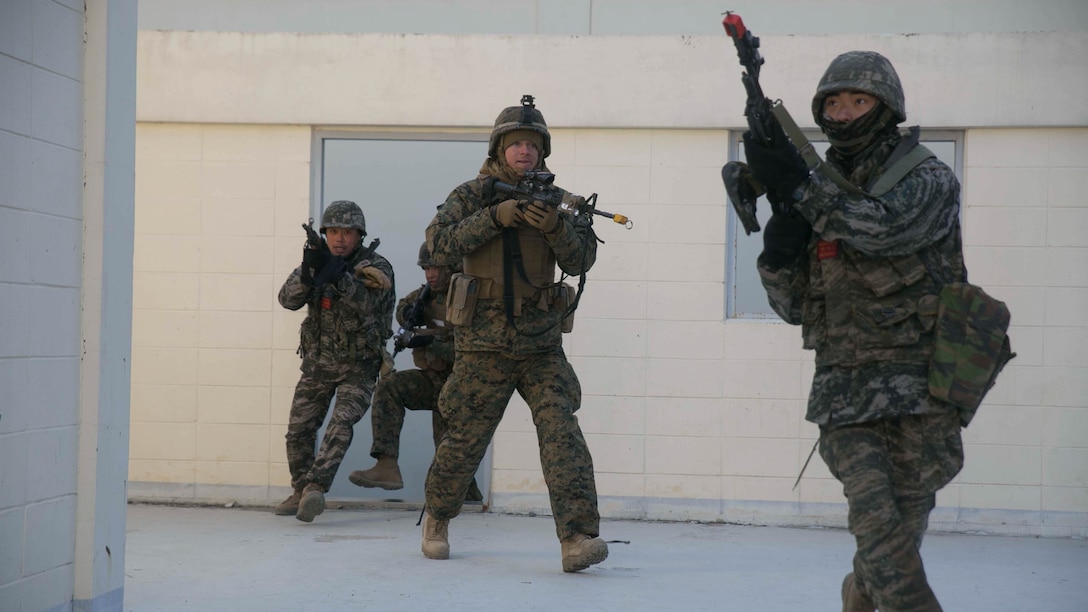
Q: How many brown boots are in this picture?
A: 6